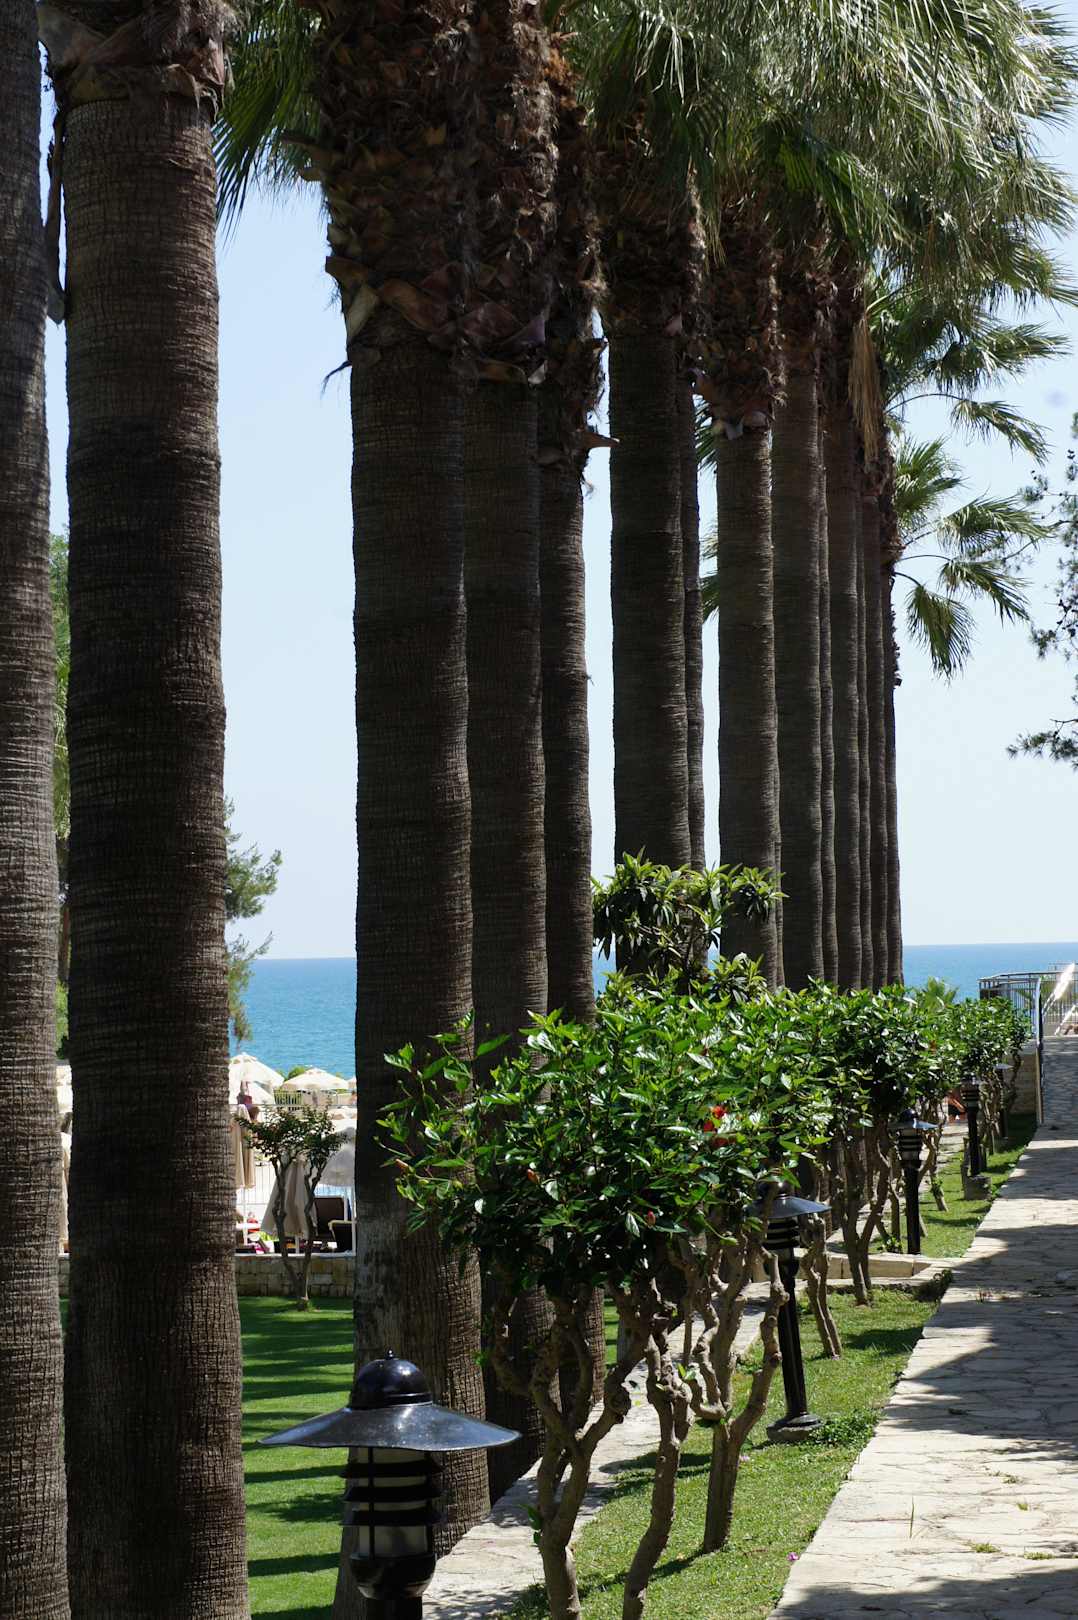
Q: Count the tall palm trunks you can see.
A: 14